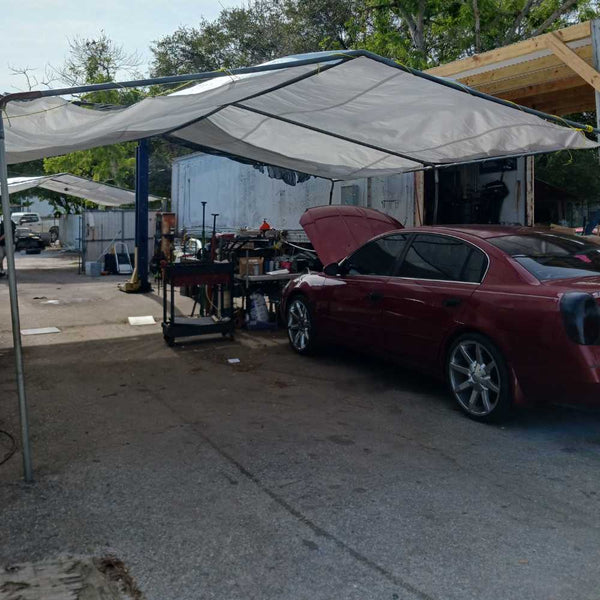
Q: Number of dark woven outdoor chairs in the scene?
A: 0